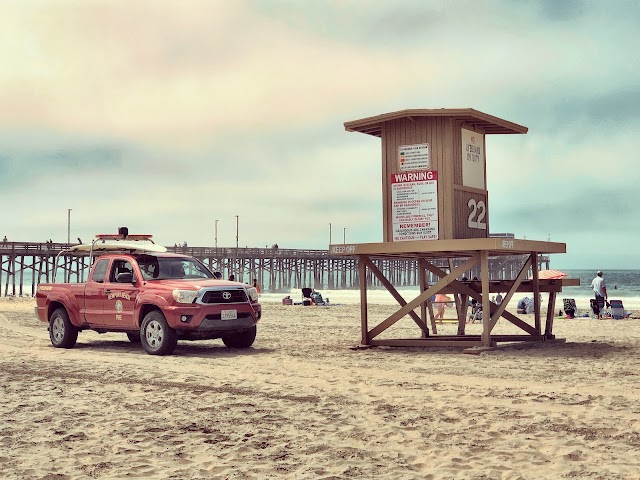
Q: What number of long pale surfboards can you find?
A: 1